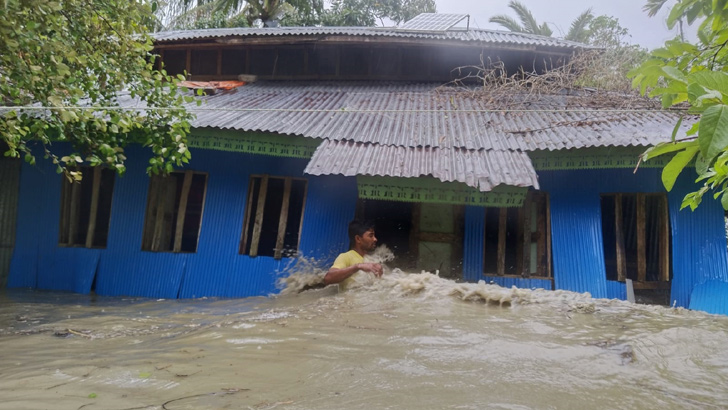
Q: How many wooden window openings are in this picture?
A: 5